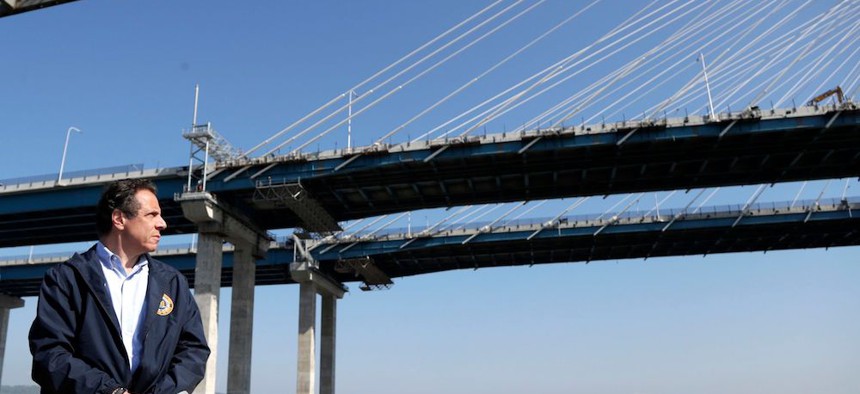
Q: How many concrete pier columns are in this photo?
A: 5